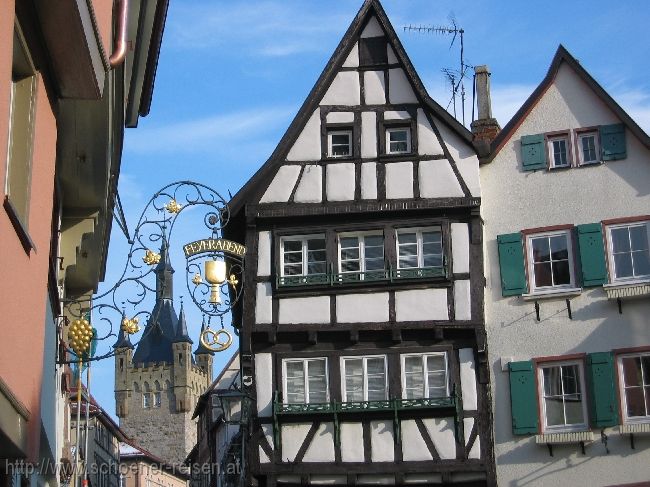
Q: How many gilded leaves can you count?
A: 5